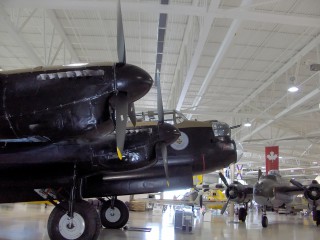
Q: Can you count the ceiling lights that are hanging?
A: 2